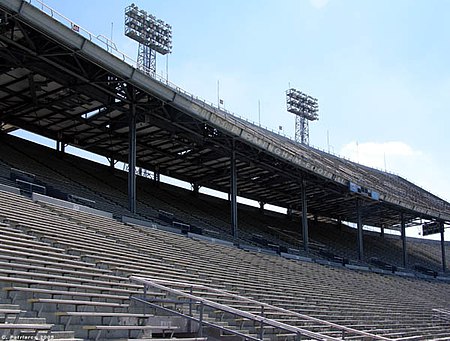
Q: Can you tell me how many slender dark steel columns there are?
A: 6